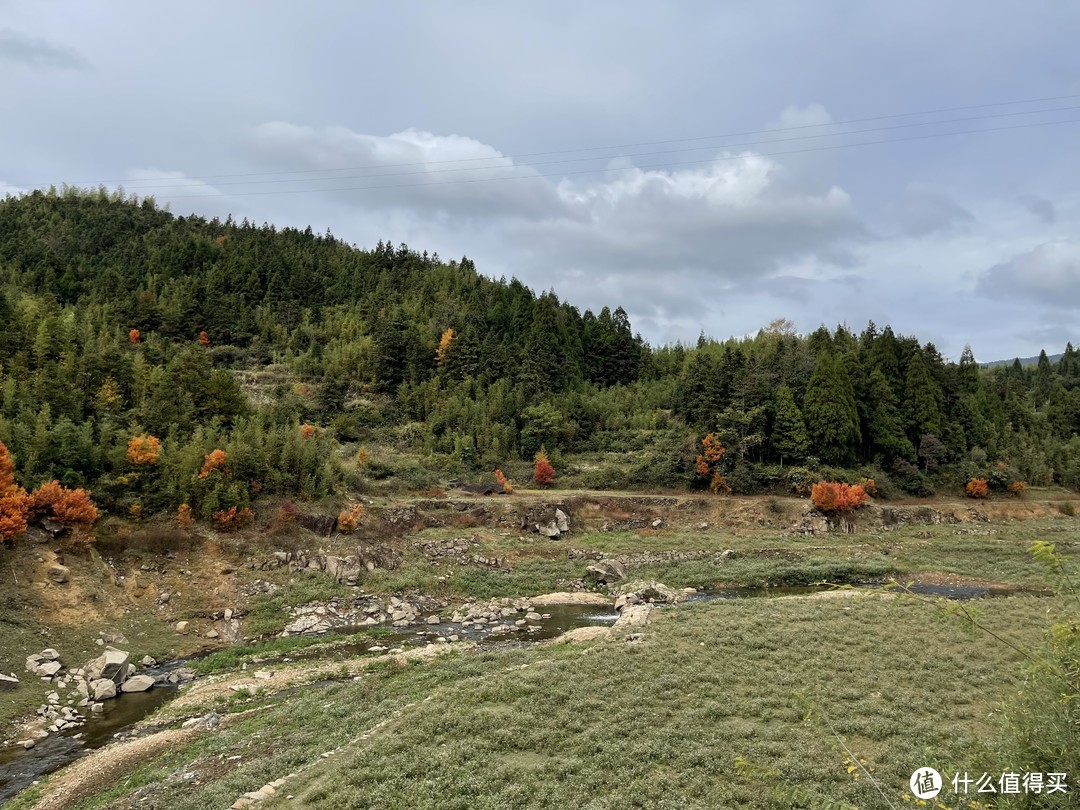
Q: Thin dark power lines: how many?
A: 3